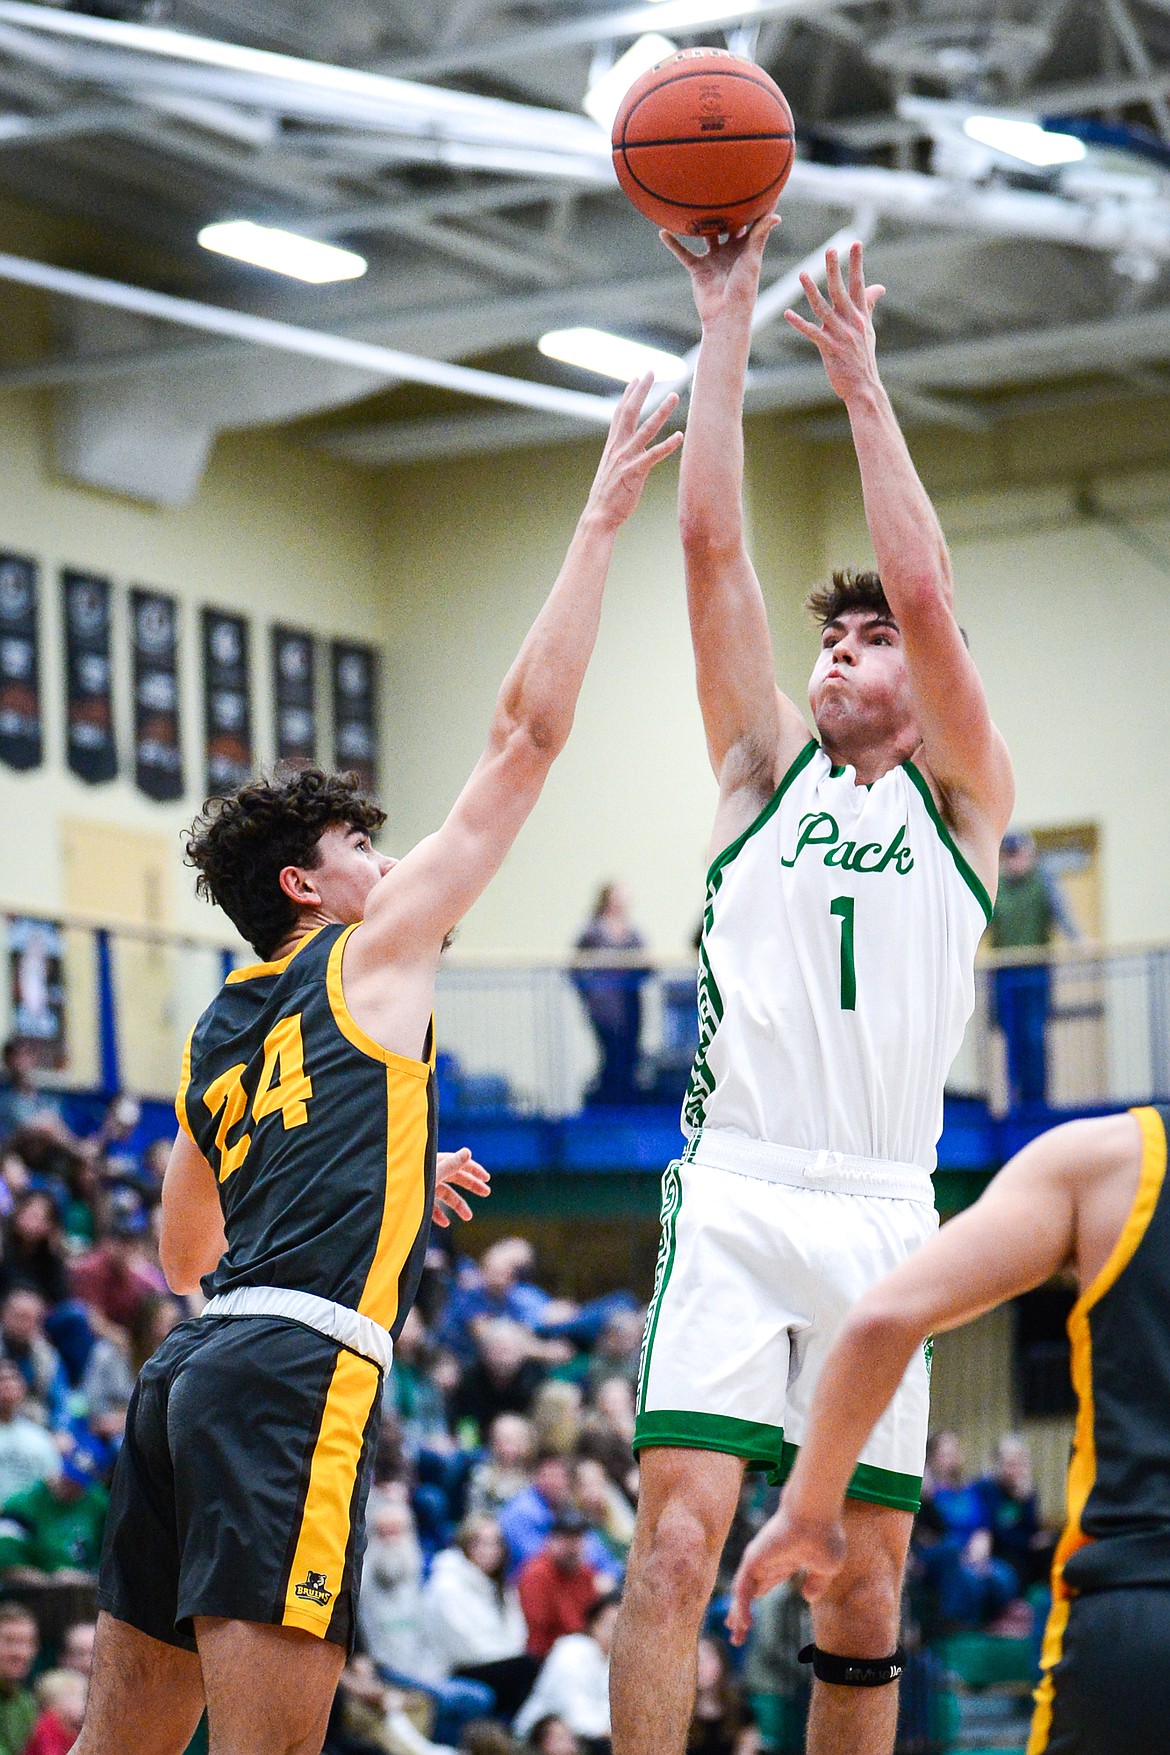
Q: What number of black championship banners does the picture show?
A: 6